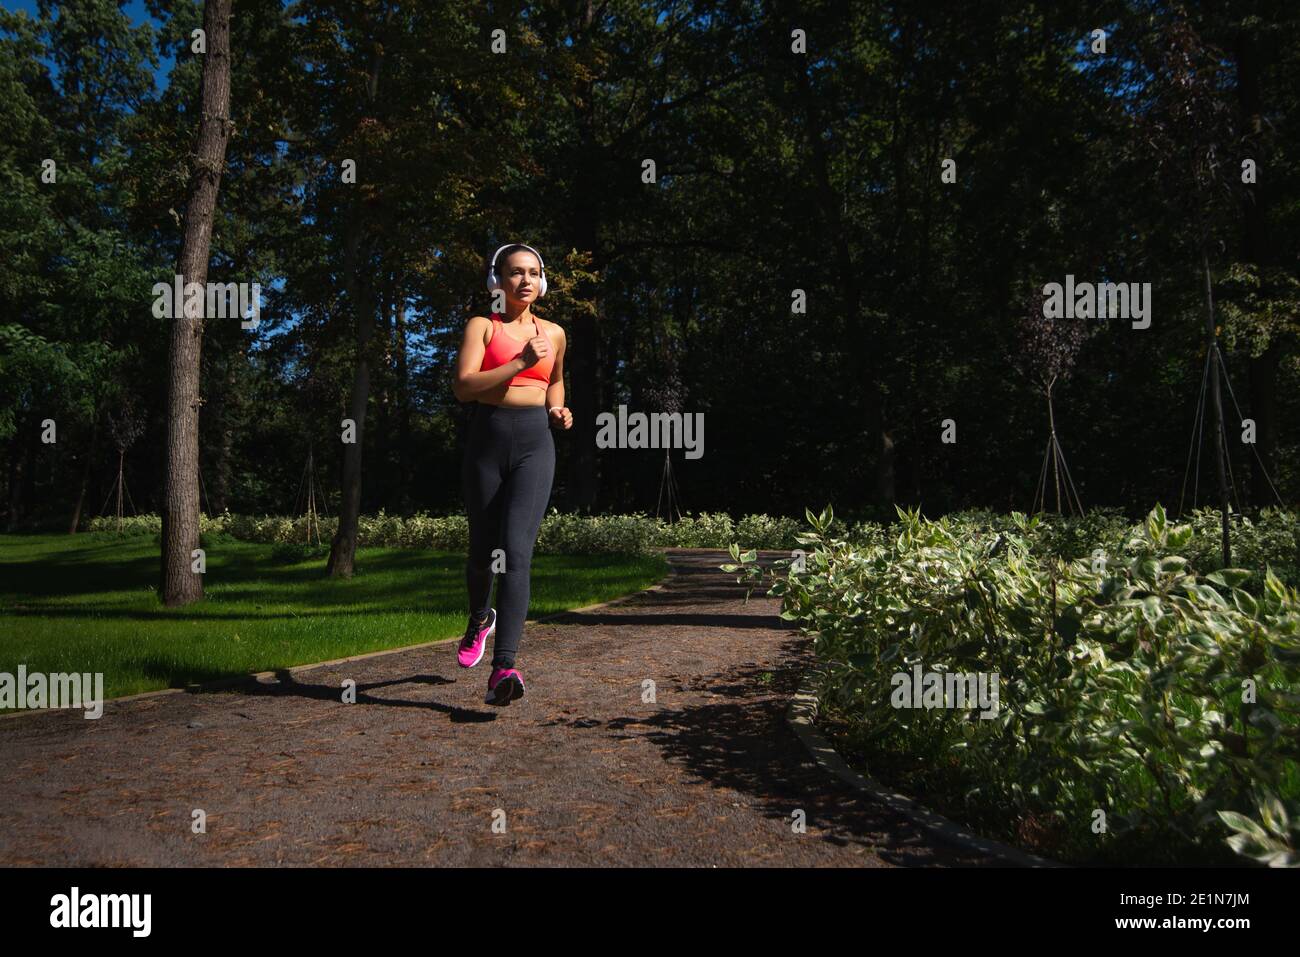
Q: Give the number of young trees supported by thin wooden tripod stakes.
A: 5